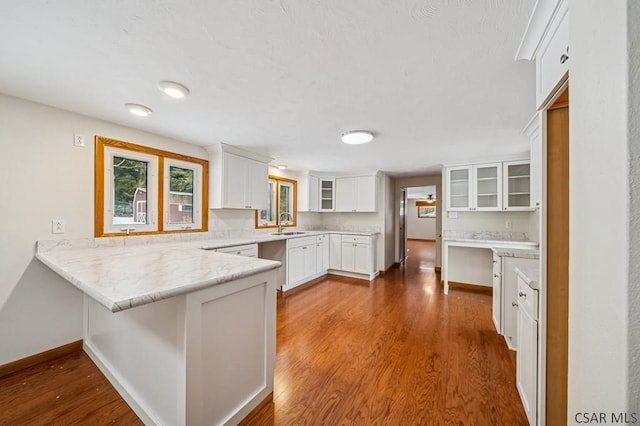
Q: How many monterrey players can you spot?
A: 0